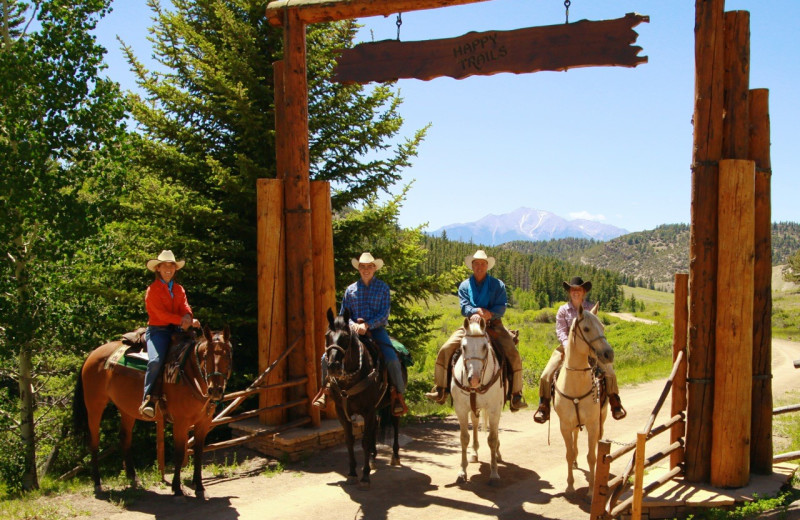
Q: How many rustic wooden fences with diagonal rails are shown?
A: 2